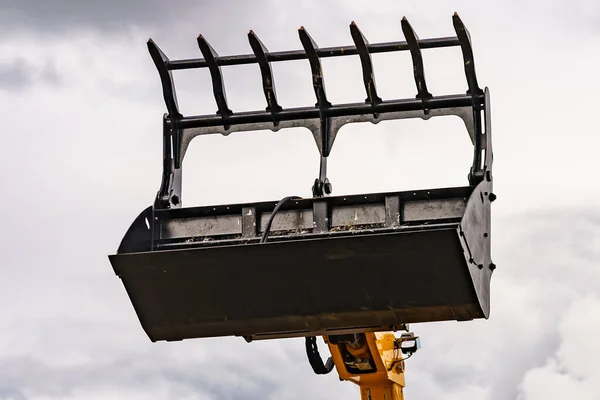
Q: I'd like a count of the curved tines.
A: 7